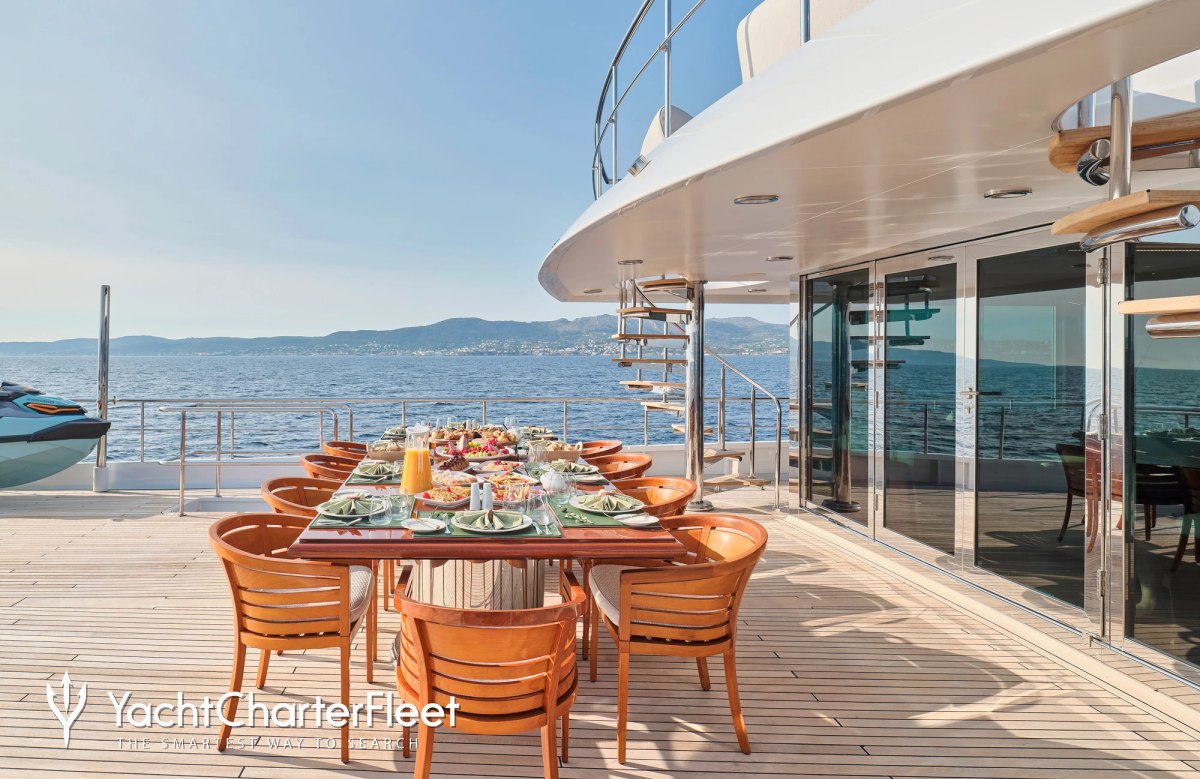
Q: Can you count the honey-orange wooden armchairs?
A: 9